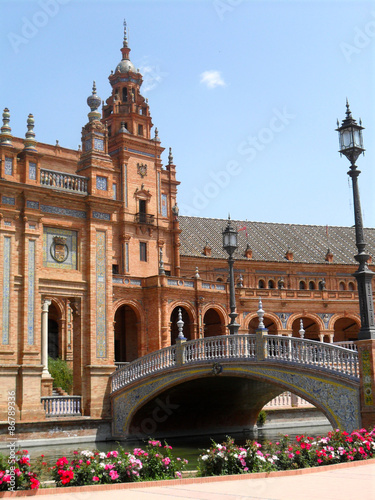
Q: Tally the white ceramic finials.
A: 3